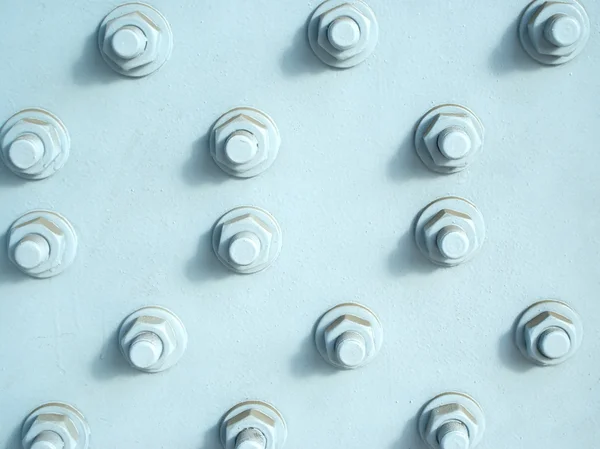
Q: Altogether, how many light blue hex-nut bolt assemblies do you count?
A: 15